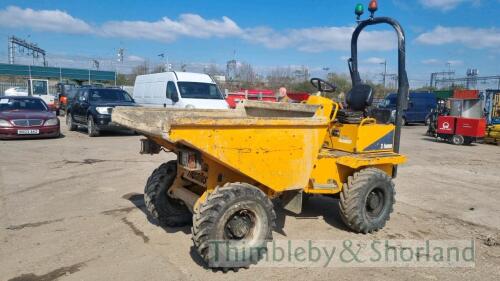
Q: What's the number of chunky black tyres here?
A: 3